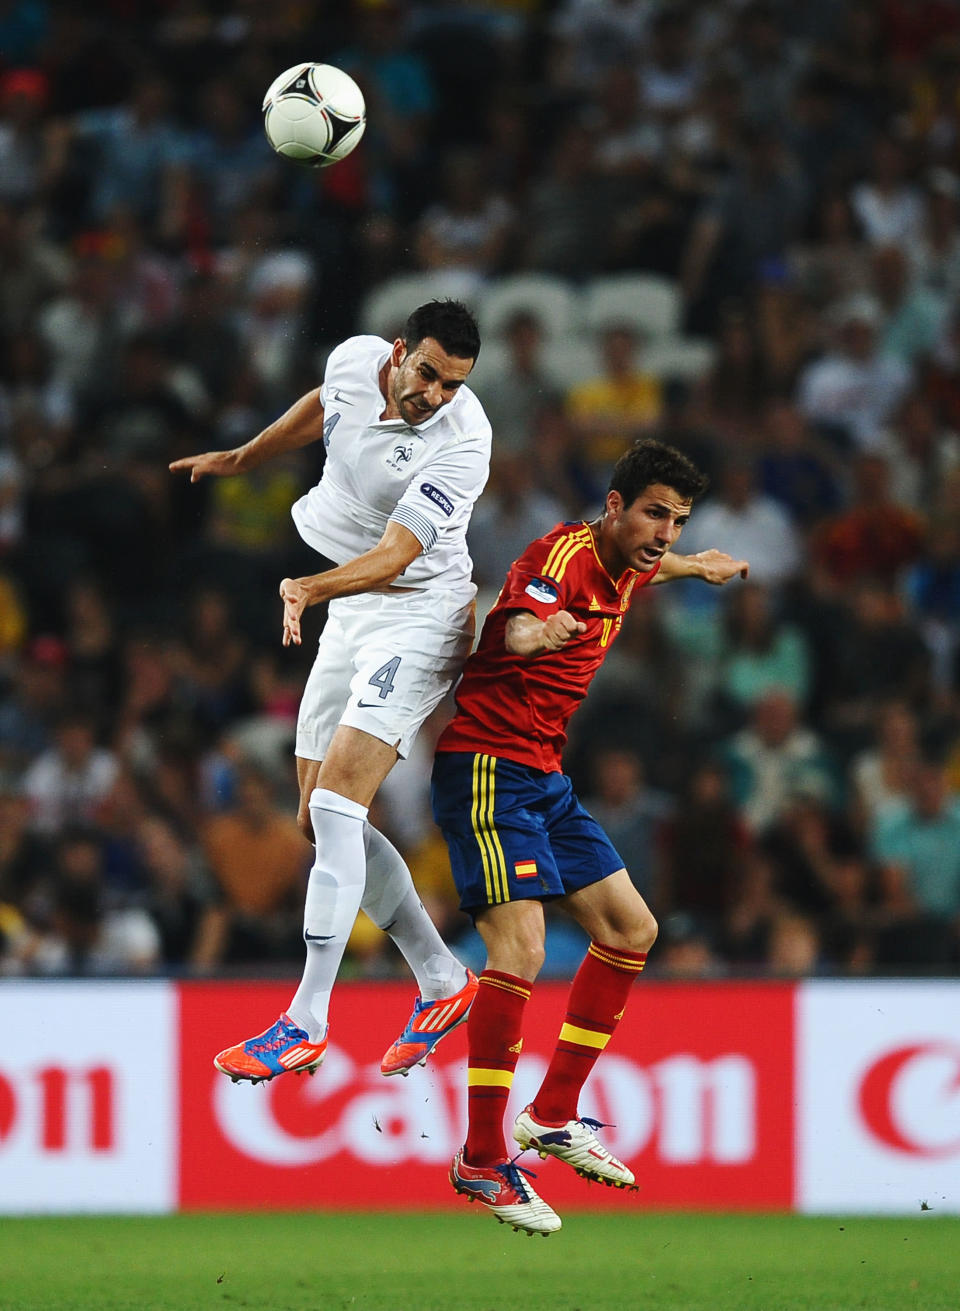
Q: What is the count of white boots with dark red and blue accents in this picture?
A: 2